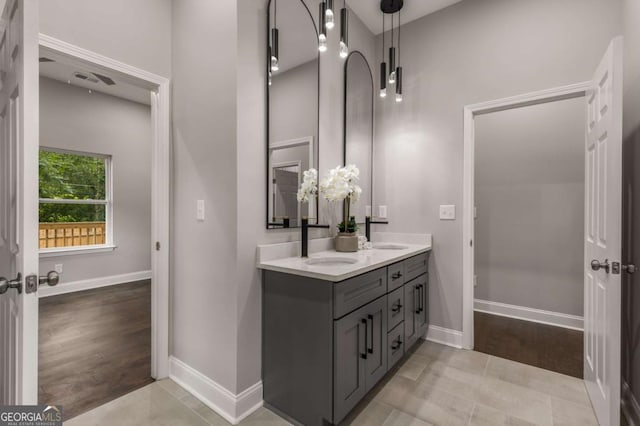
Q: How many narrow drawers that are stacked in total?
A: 3